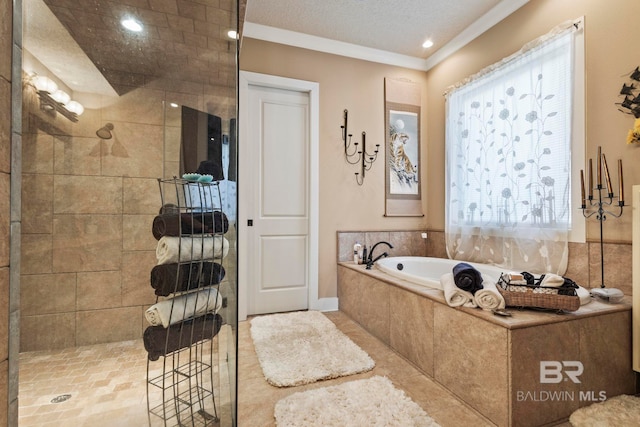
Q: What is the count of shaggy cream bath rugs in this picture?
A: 3